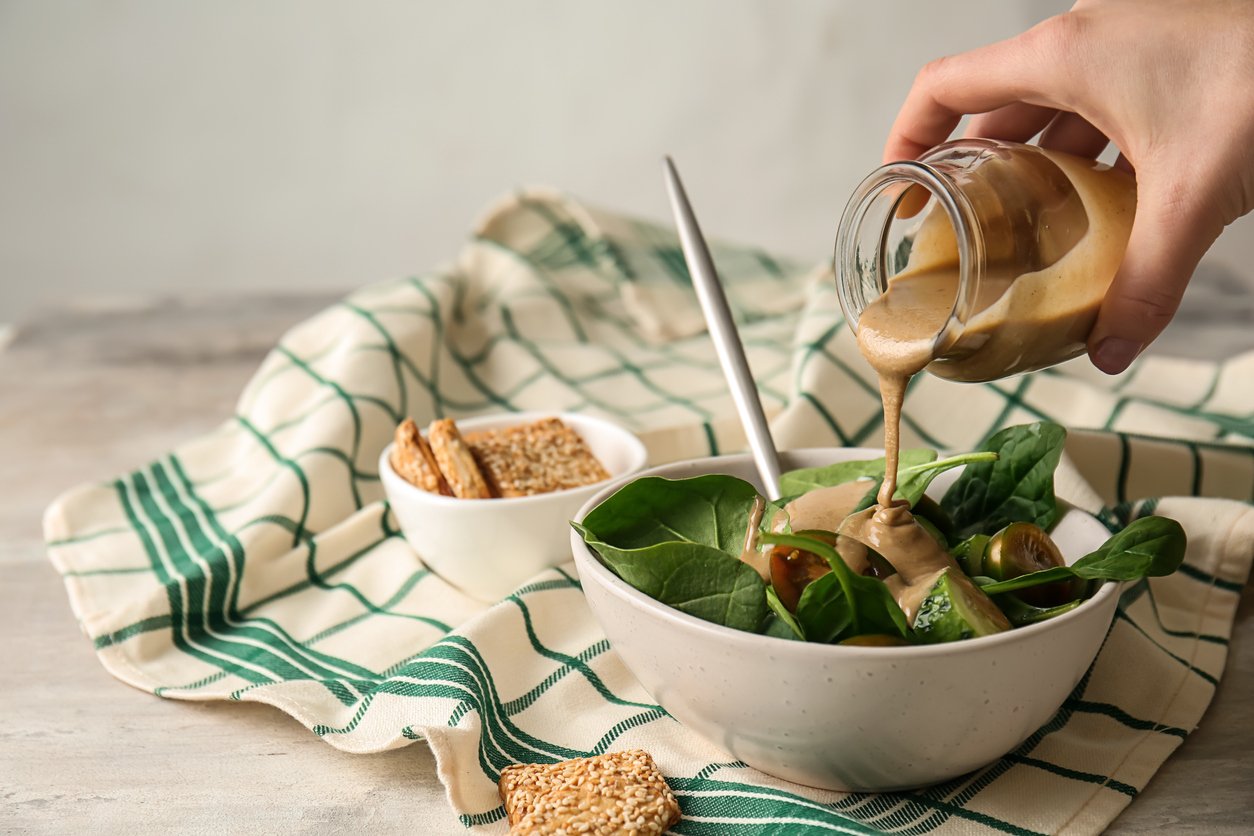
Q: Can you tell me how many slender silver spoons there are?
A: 1